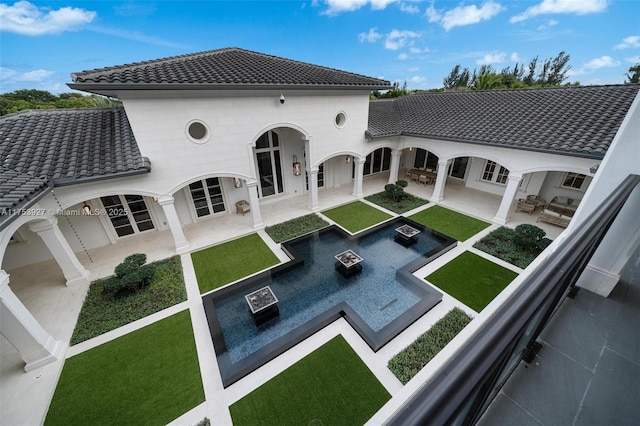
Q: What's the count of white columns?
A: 9